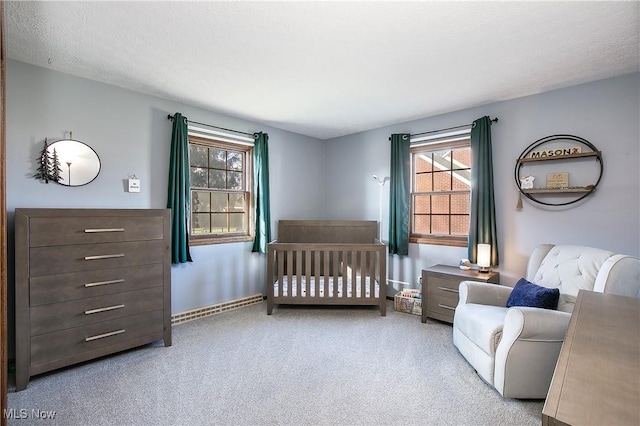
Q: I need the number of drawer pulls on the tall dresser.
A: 5